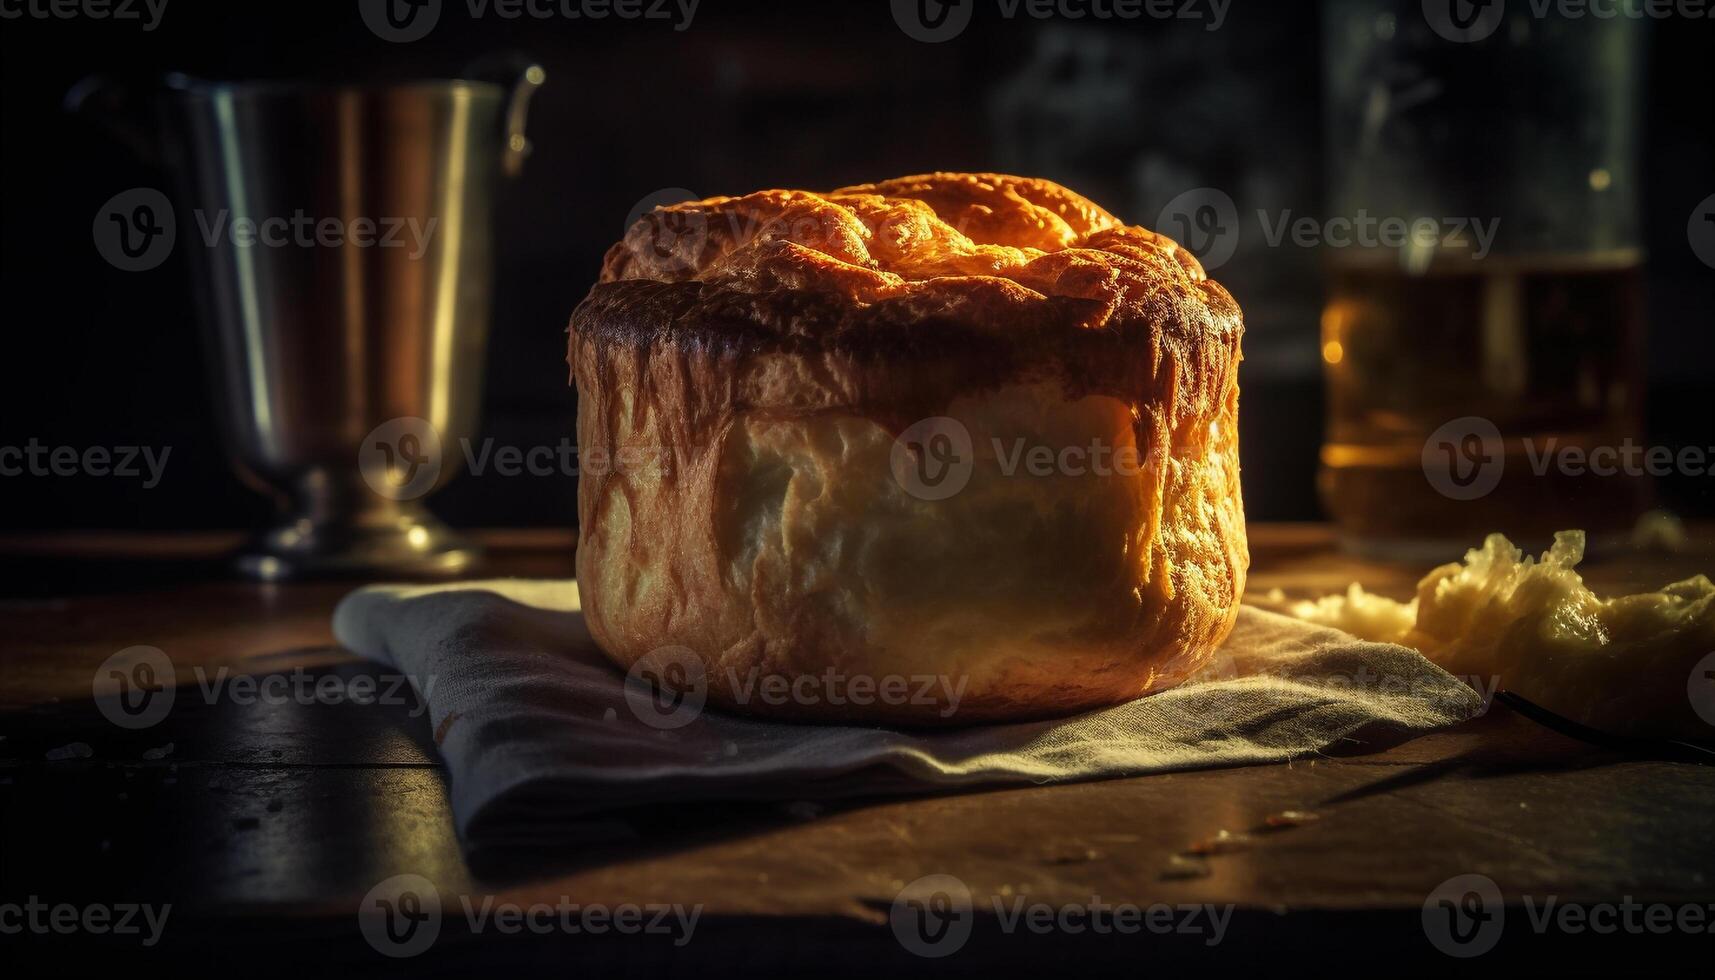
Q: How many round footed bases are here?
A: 1